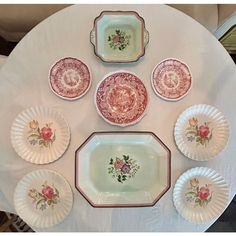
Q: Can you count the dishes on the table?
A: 9